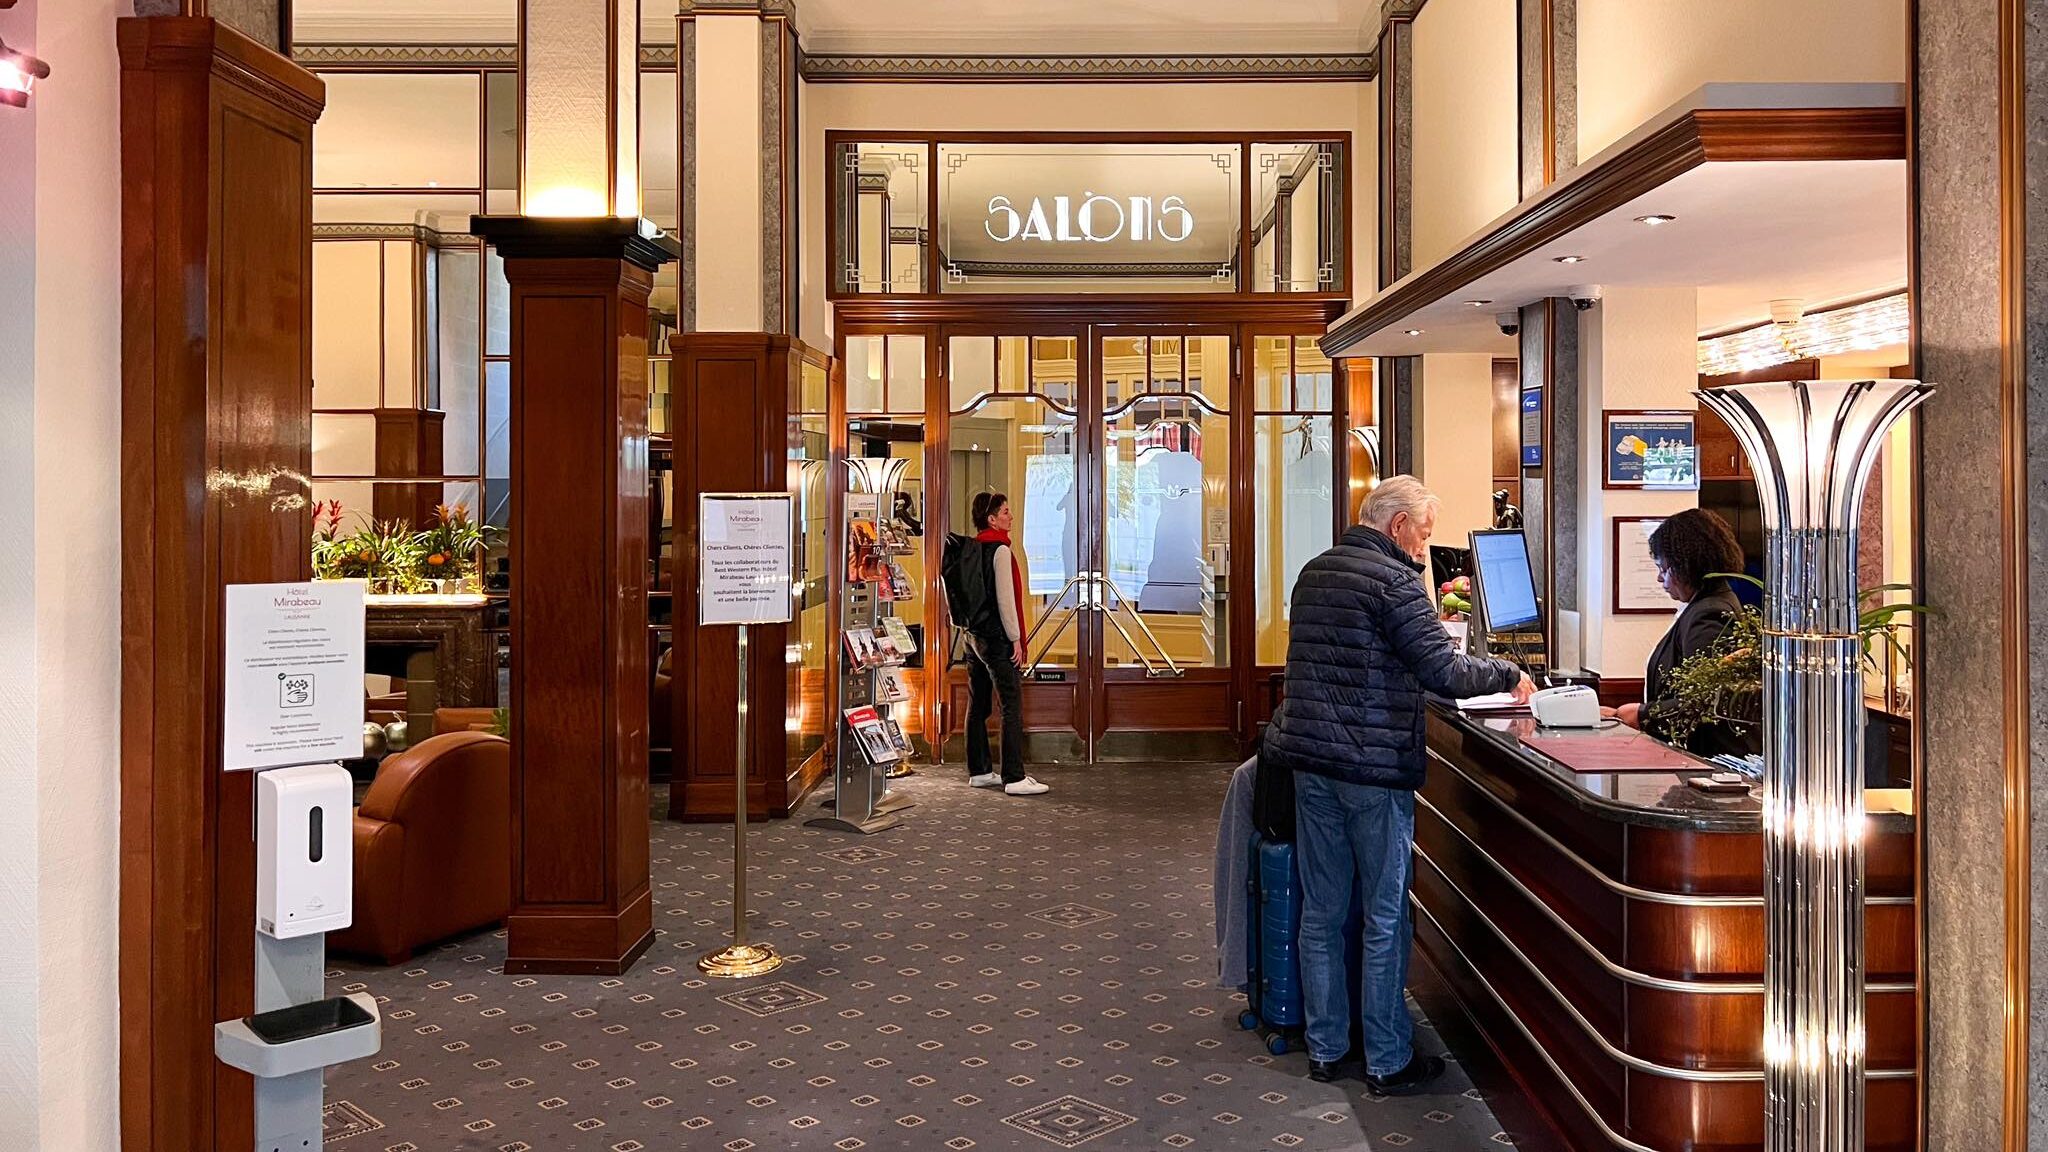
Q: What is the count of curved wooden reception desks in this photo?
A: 1